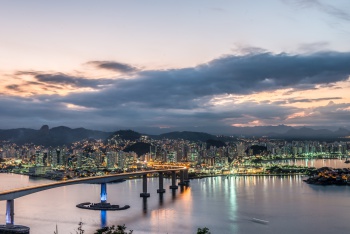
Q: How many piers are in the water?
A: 7